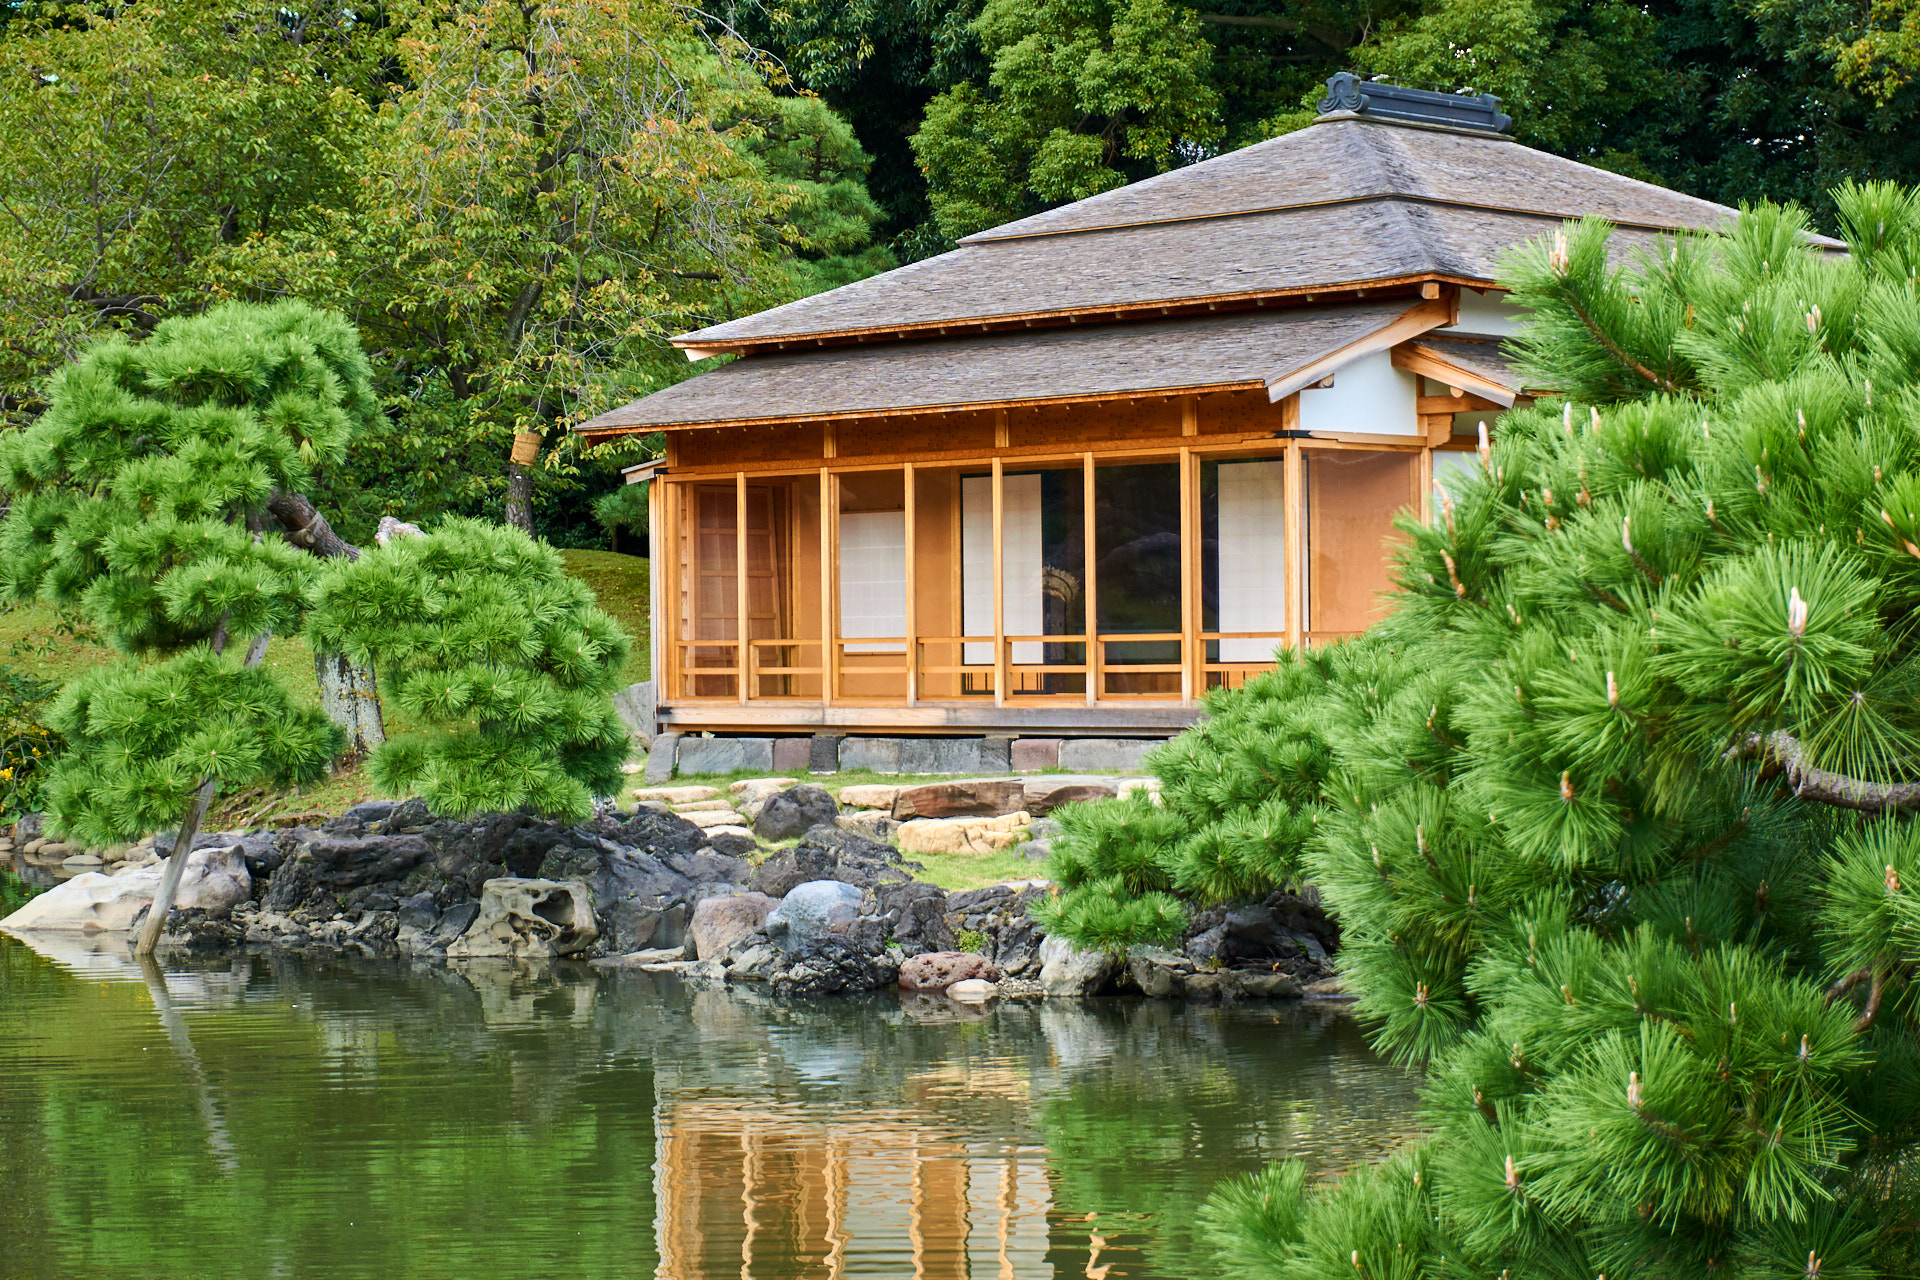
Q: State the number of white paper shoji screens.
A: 3